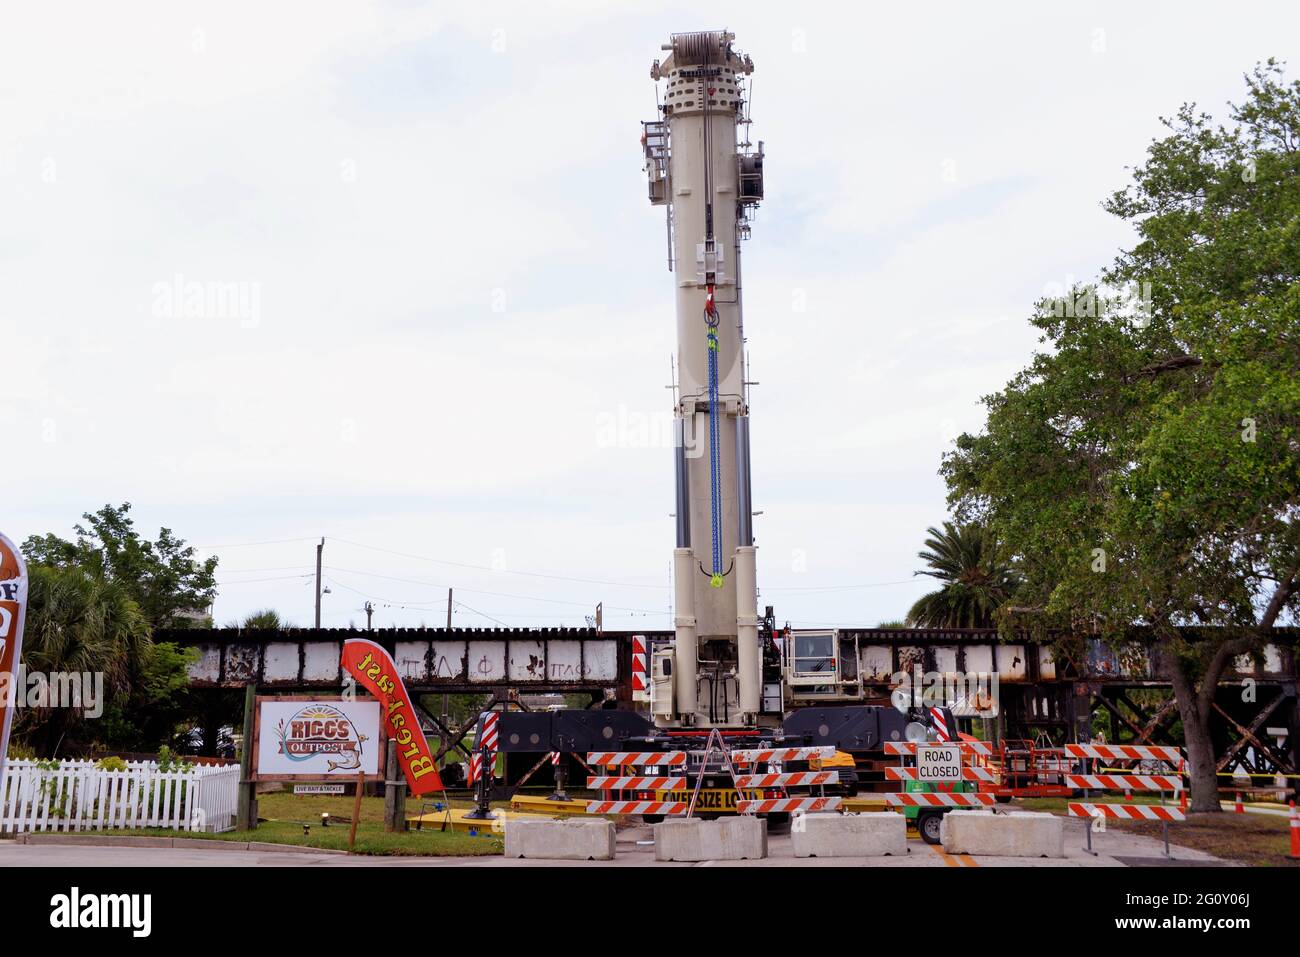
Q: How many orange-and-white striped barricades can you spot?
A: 4